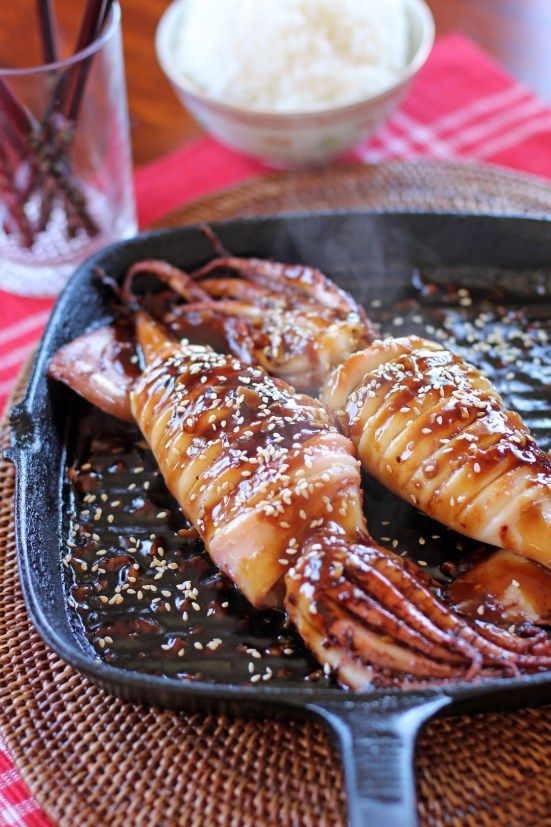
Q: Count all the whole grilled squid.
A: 2